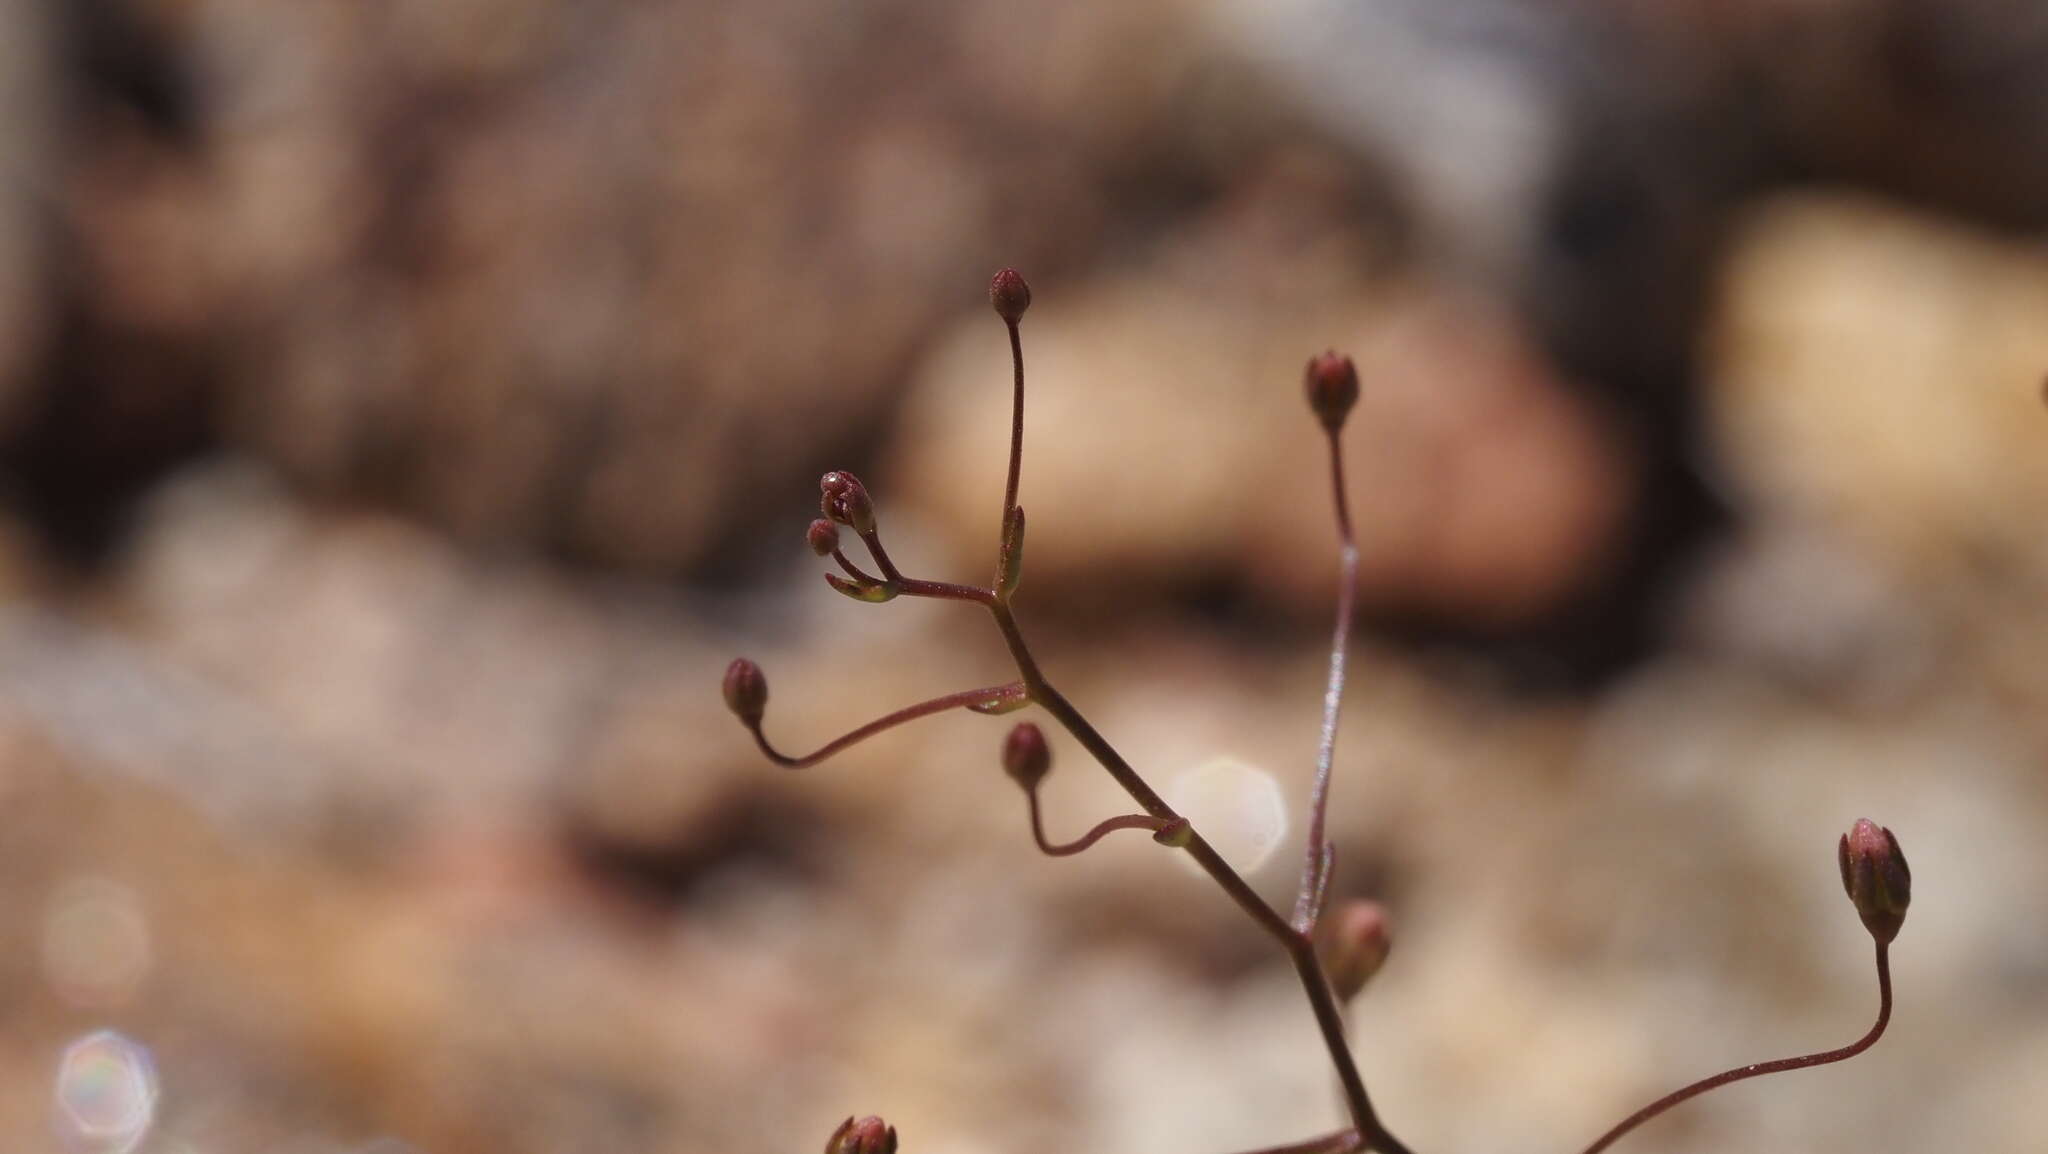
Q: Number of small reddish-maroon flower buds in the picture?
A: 9